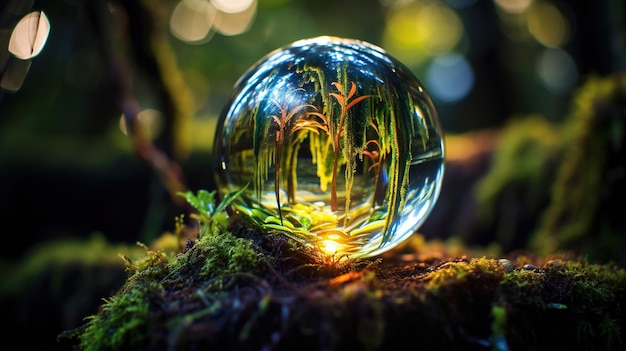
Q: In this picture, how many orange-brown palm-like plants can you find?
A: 3